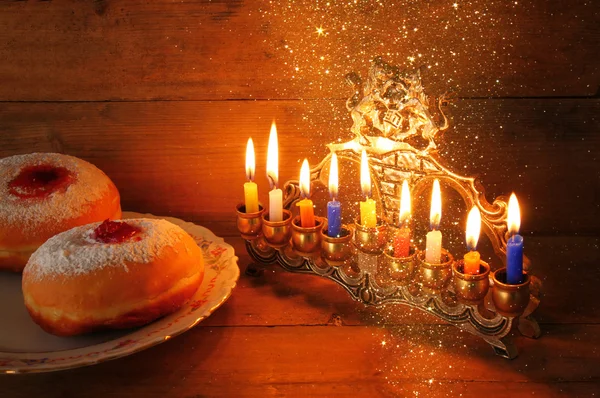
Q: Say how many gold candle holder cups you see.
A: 9